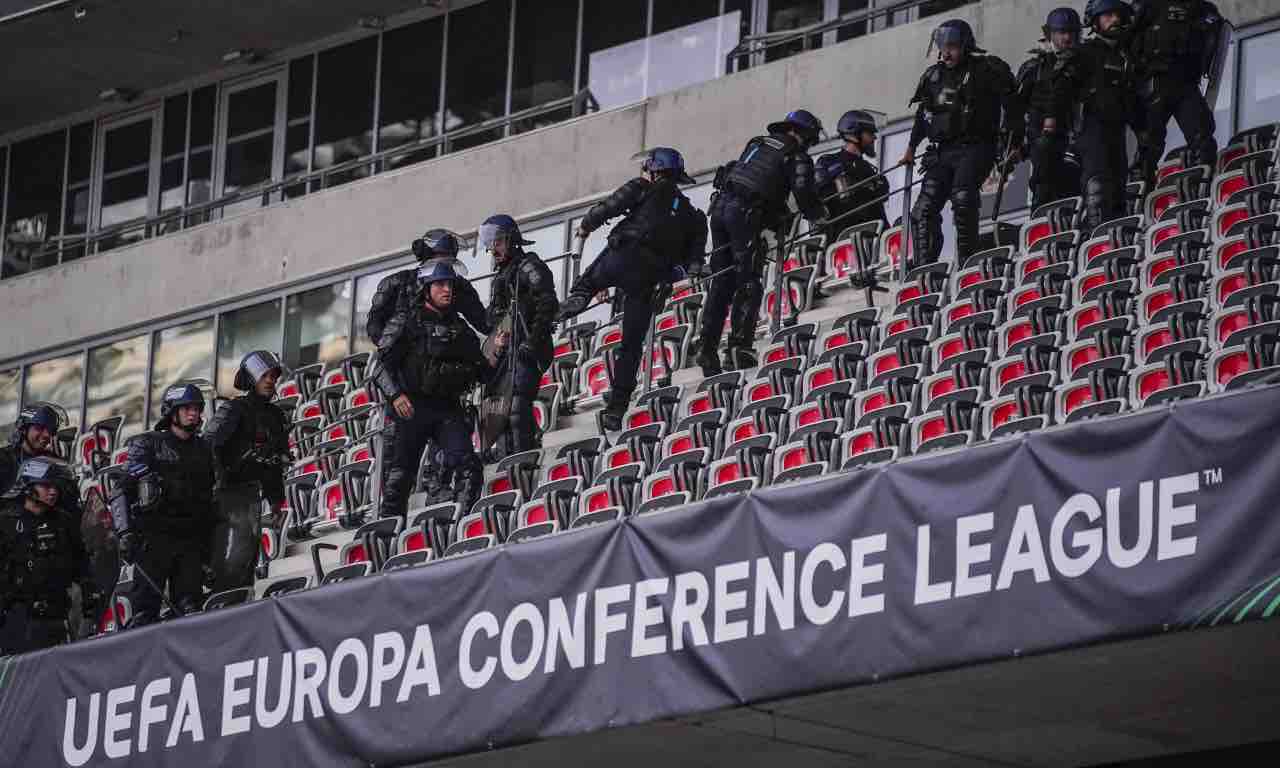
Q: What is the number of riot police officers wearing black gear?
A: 14